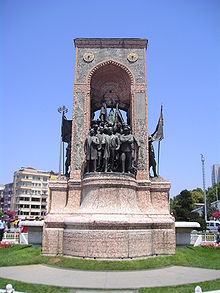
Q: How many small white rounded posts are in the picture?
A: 2